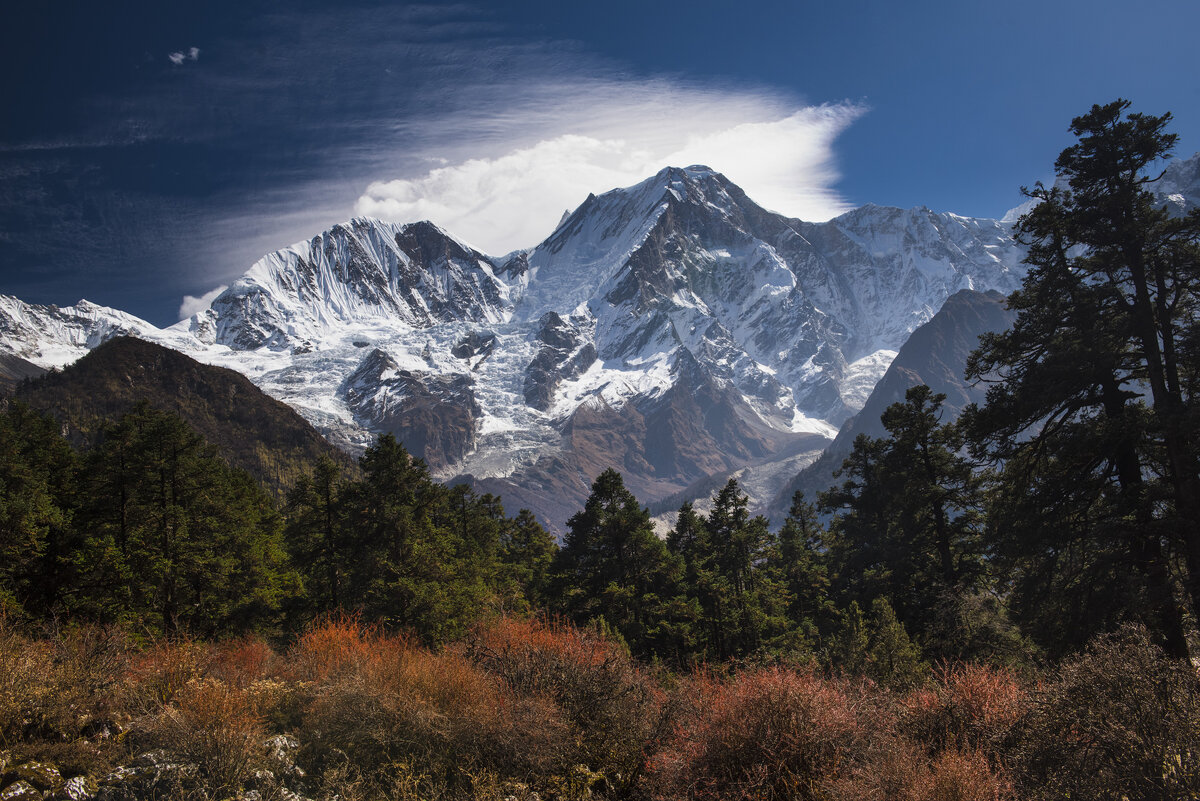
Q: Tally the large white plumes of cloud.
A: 1